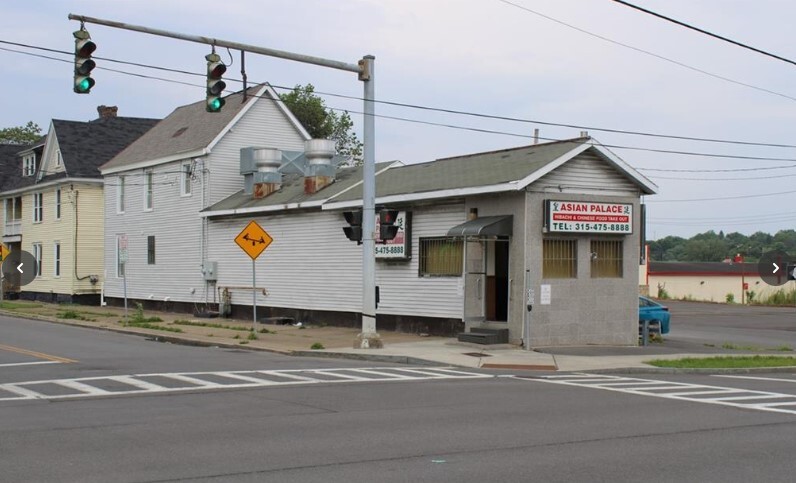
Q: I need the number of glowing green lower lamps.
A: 2